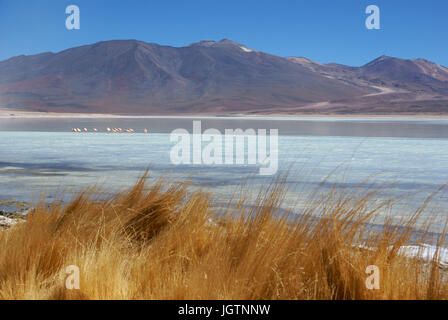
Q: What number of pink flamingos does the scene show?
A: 11